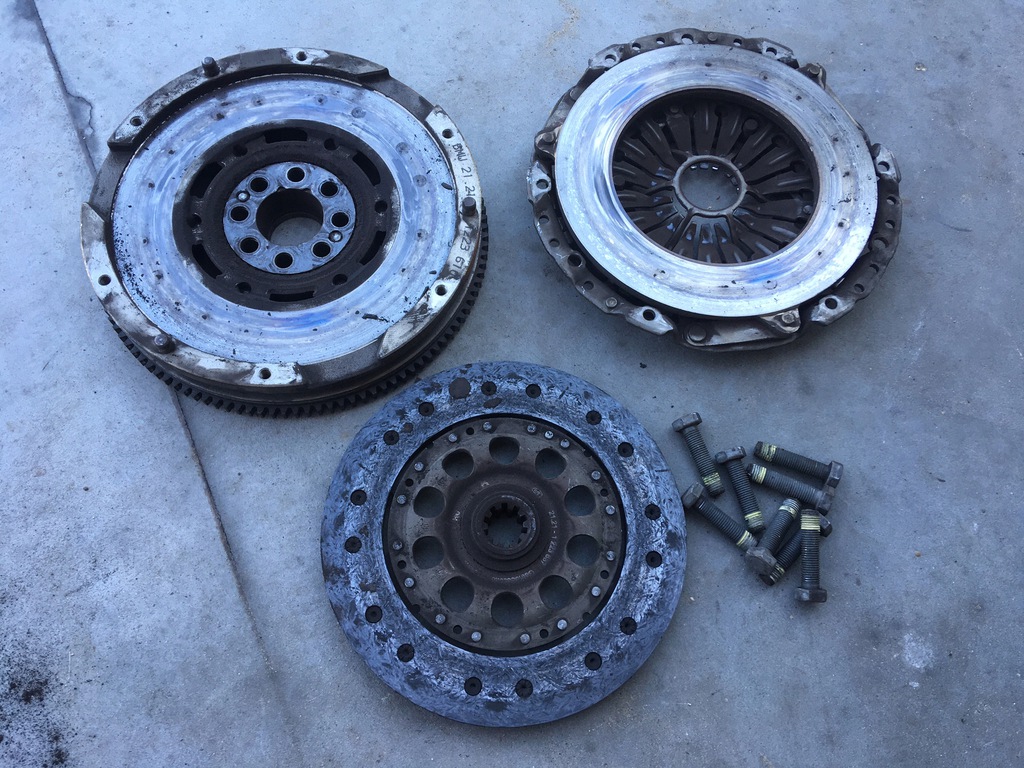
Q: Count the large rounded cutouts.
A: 10